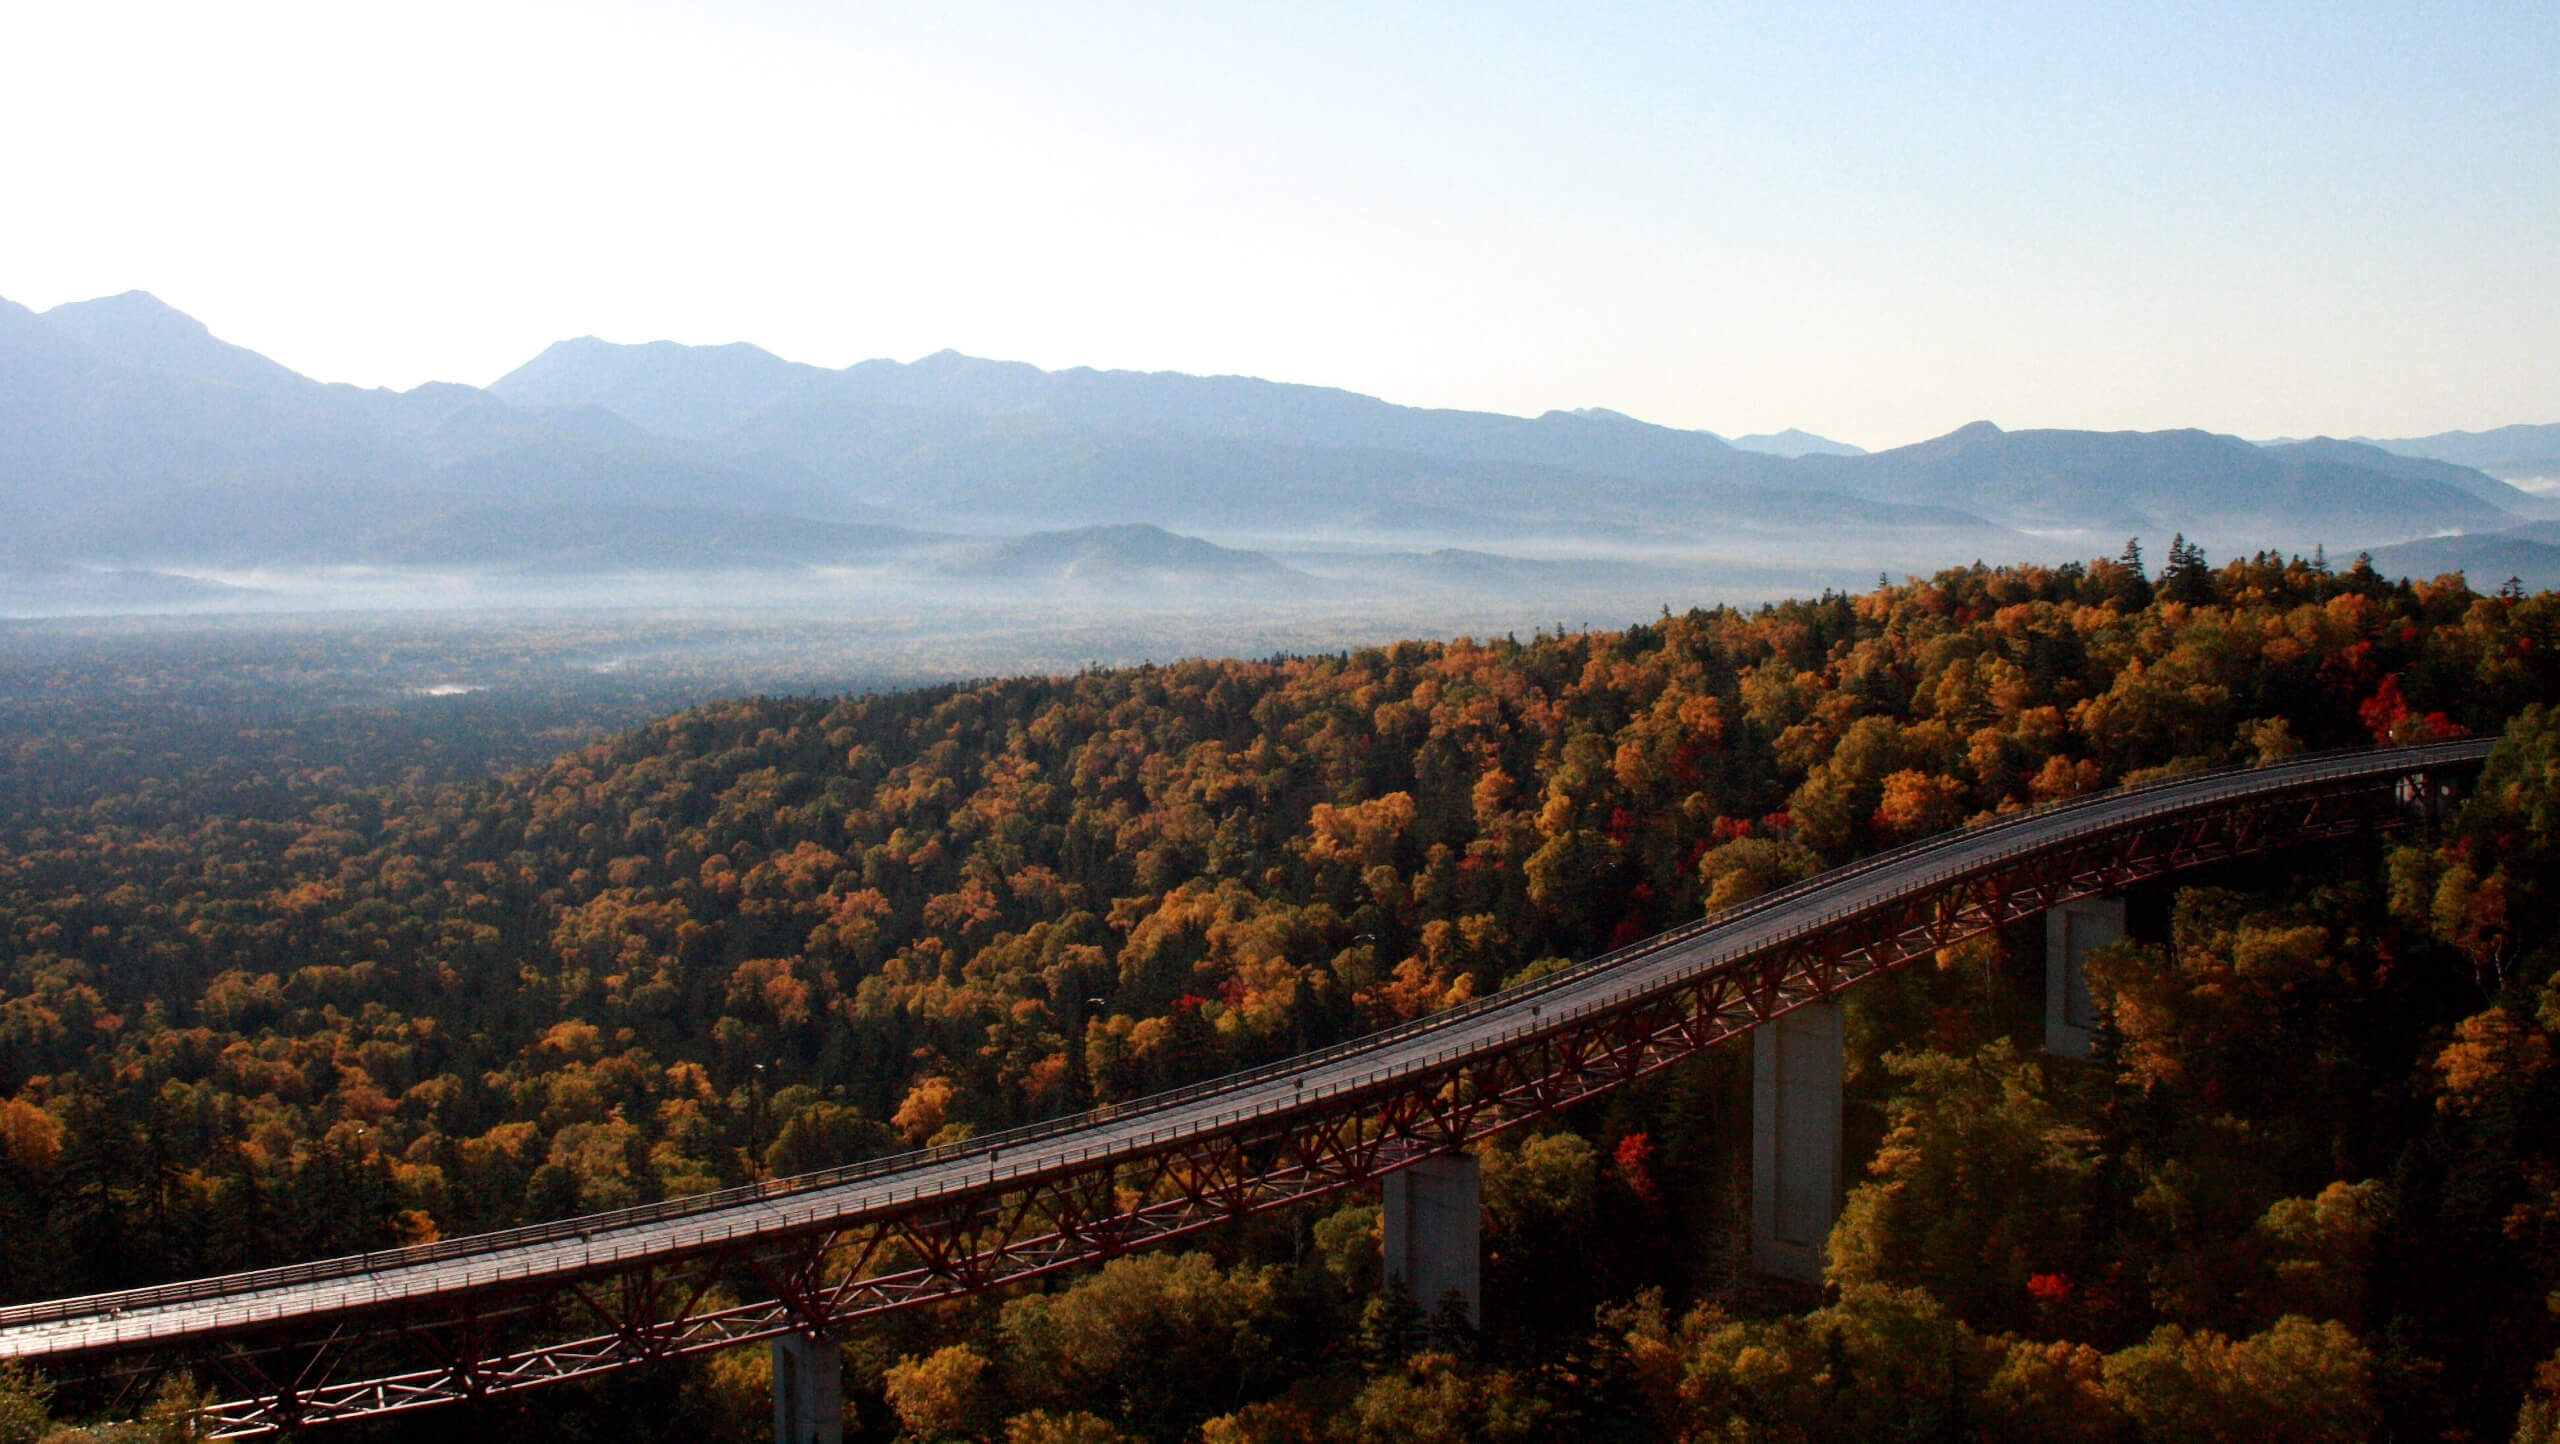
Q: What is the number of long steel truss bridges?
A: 1